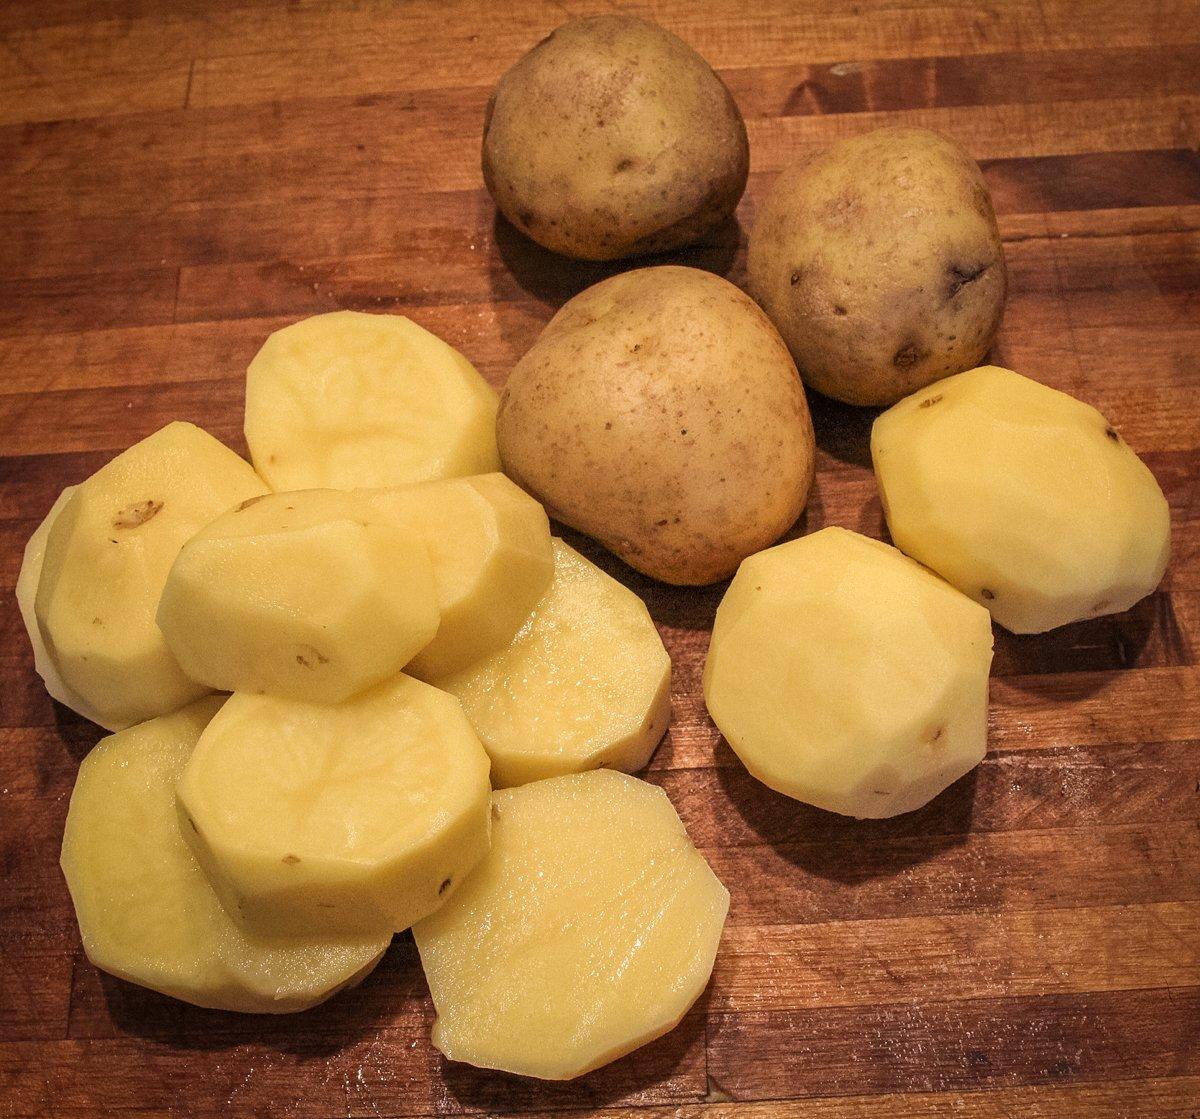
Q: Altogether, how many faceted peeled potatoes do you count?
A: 2